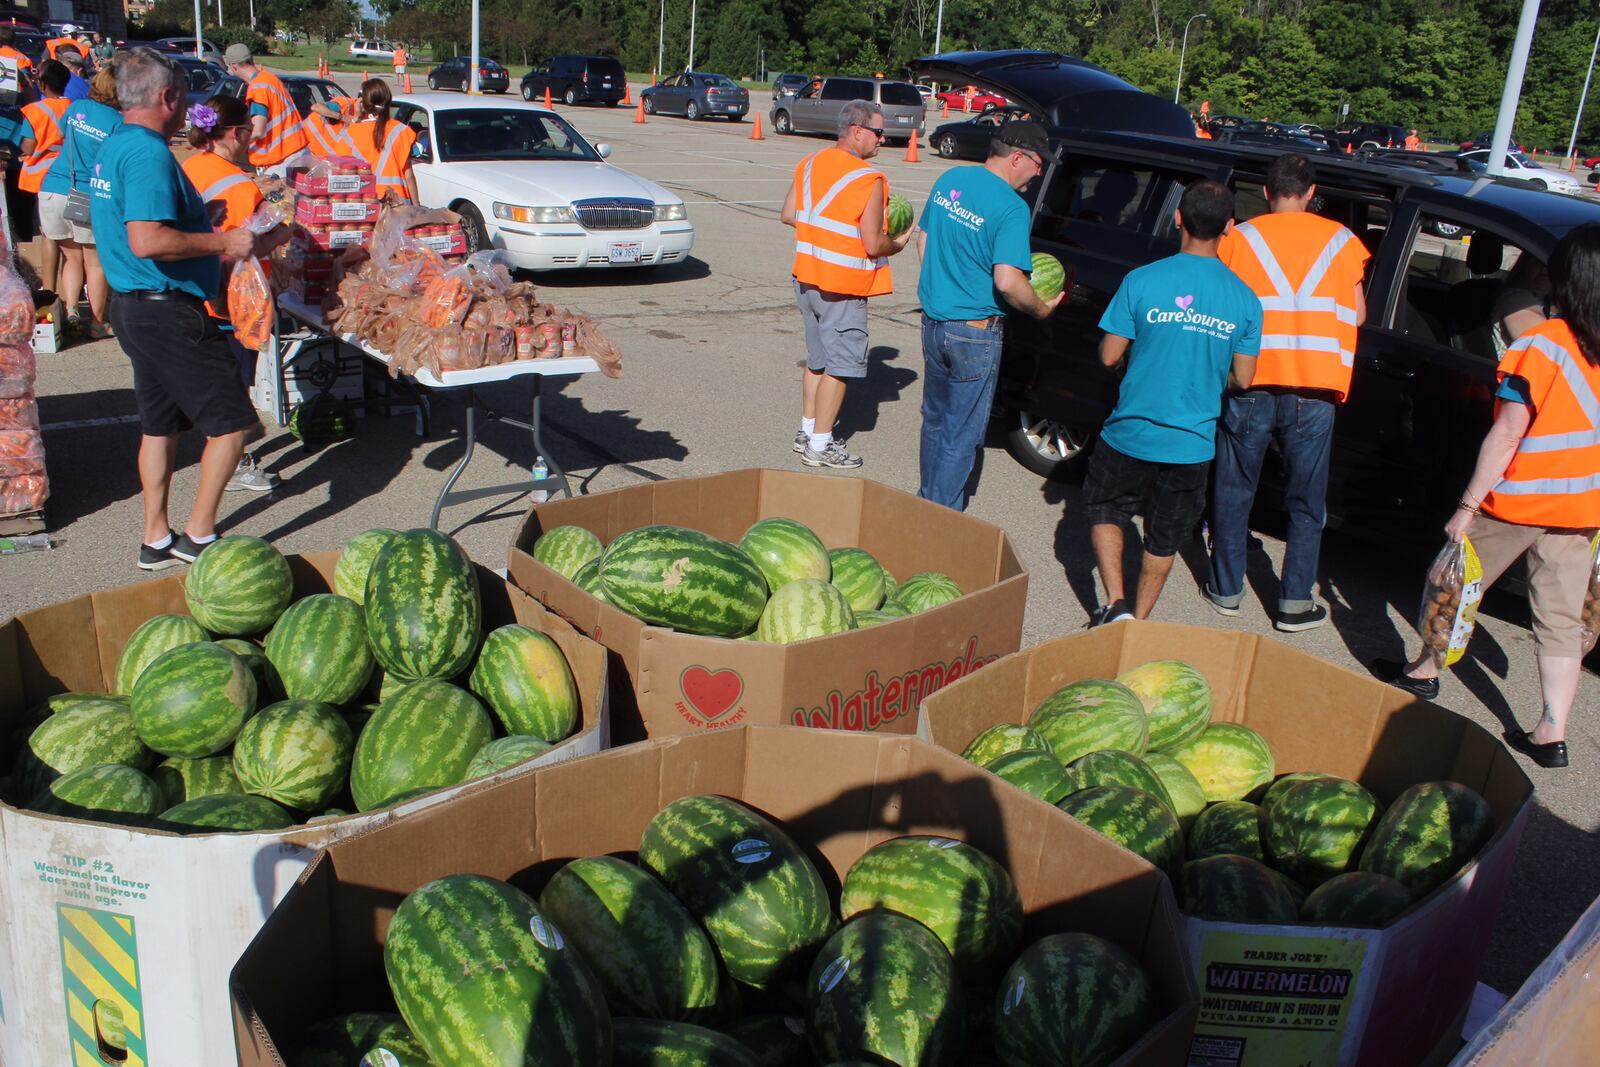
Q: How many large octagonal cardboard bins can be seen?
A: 4